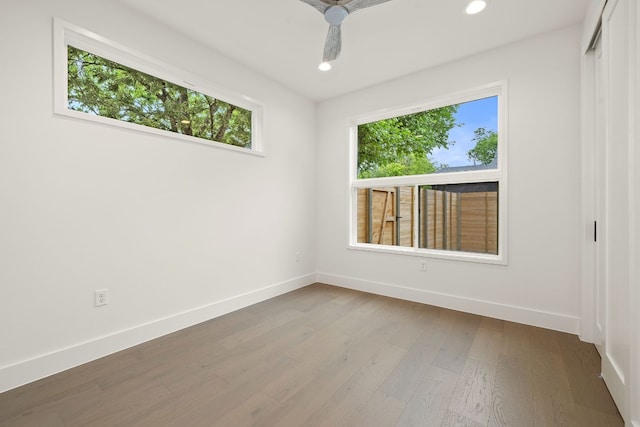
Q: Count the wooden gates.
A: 1